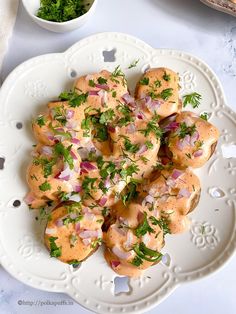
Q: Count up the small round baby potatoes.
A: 10